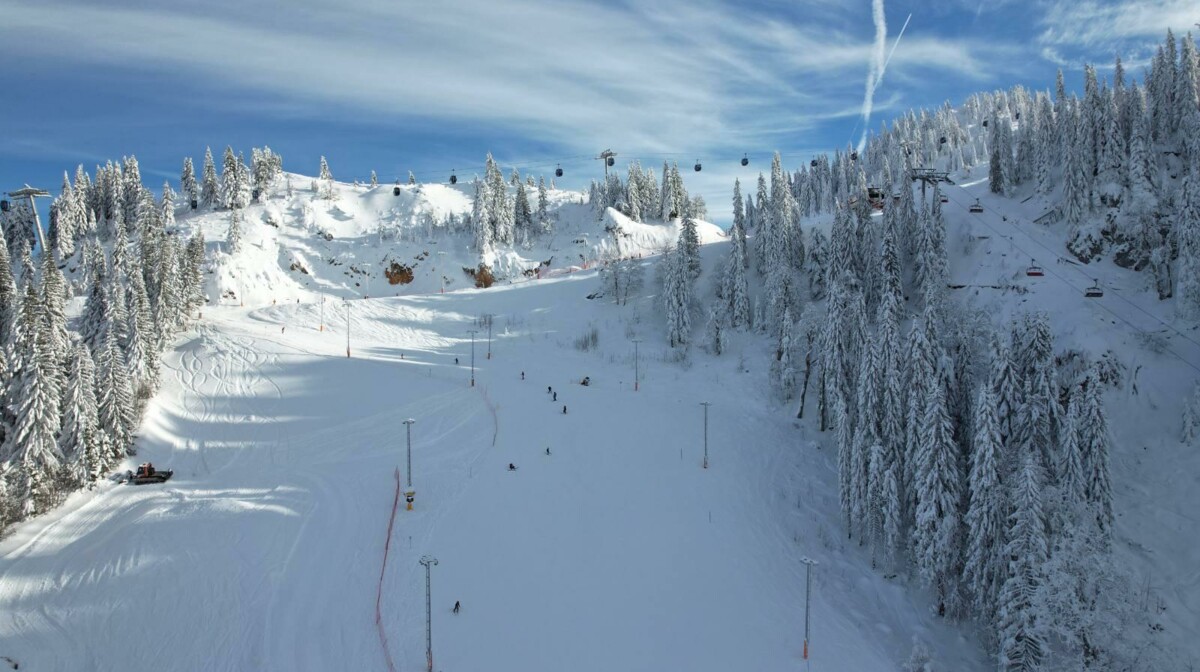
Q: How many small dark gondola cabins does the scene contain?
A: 15